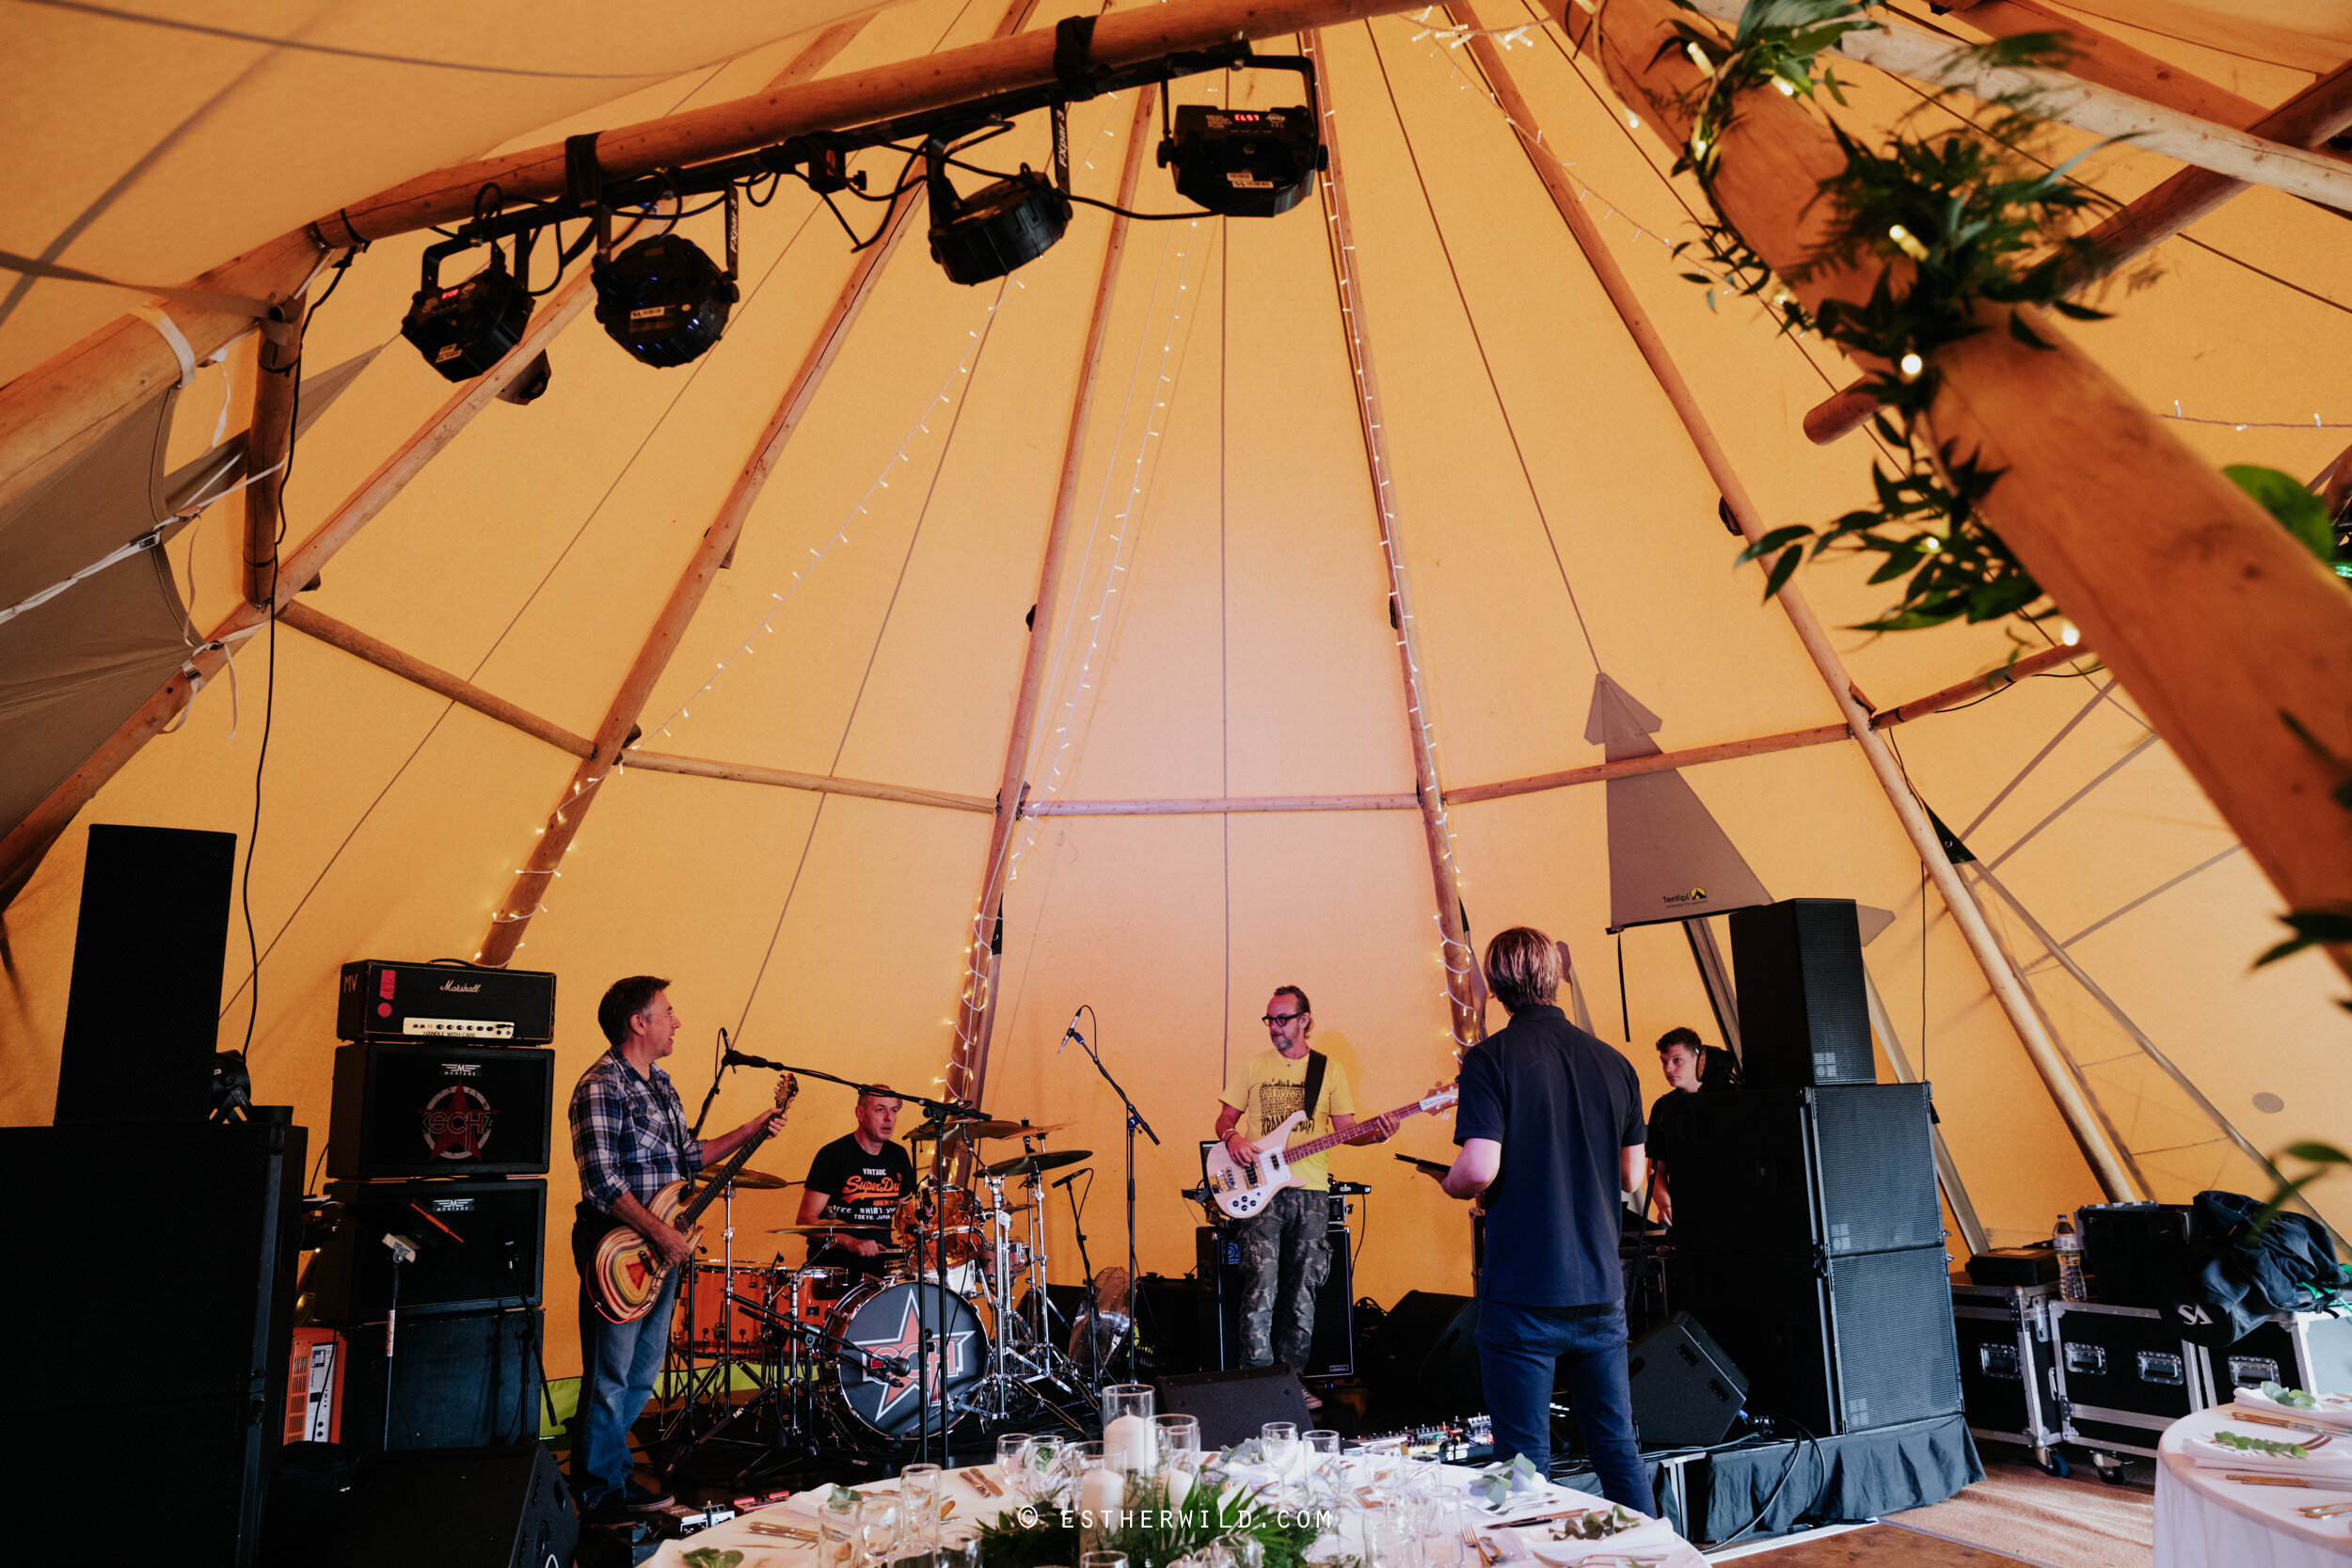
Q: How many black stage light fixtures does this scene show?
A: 4